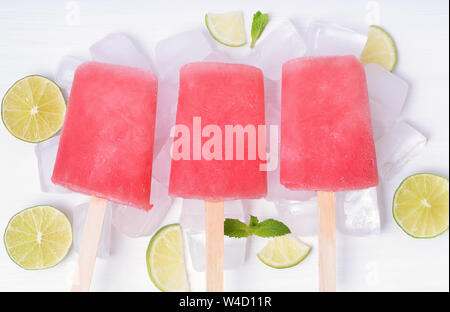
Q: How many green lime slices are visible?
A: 7